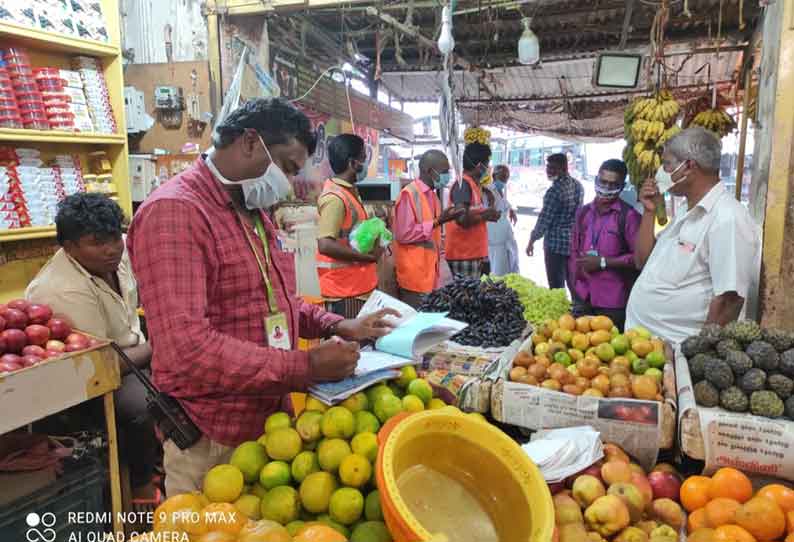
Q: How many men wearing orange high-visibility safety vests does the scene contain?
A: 3